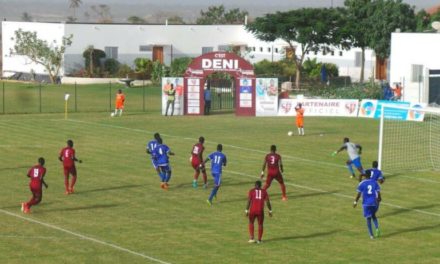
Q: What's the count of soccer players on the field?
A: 11